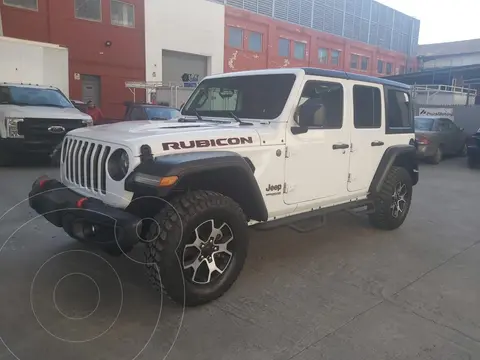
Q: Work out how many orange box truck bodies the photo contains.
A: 0